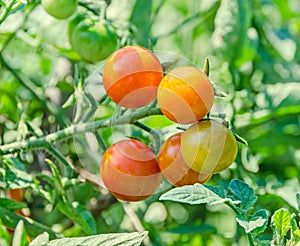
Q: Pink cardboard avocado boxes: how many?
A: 0